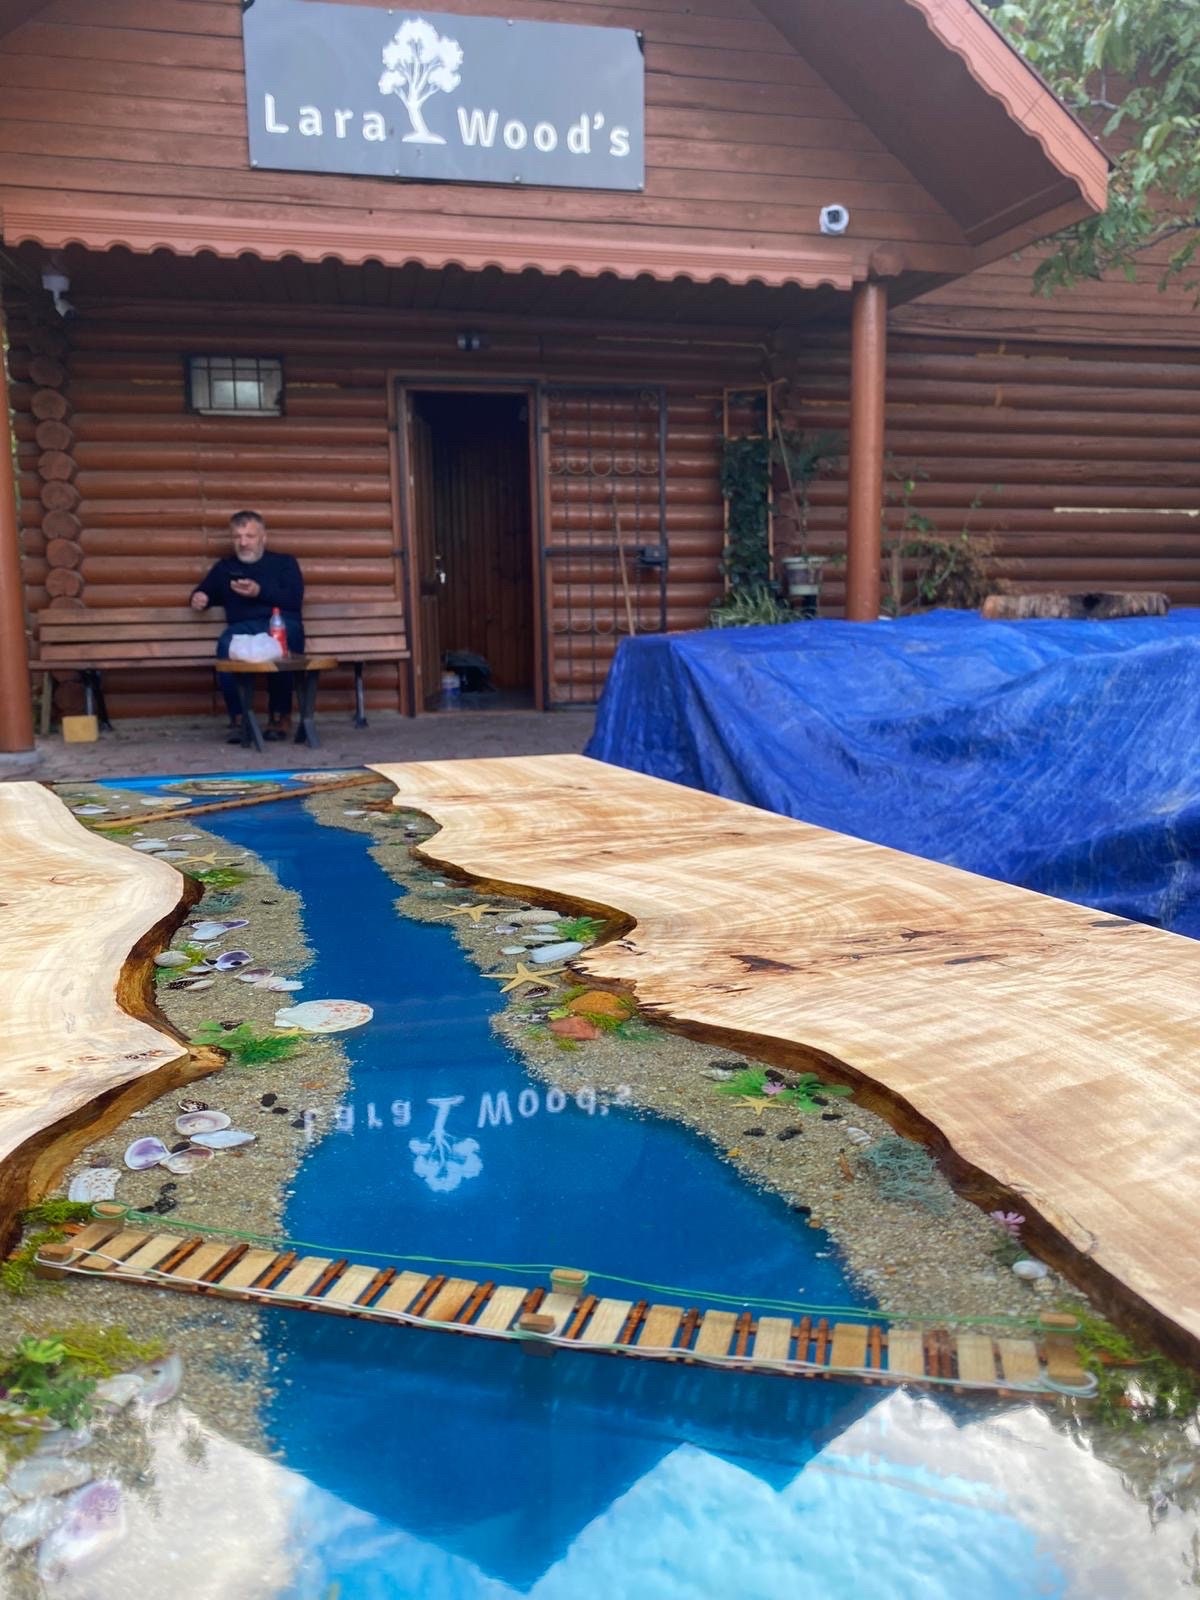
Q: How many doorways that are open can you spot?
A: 1